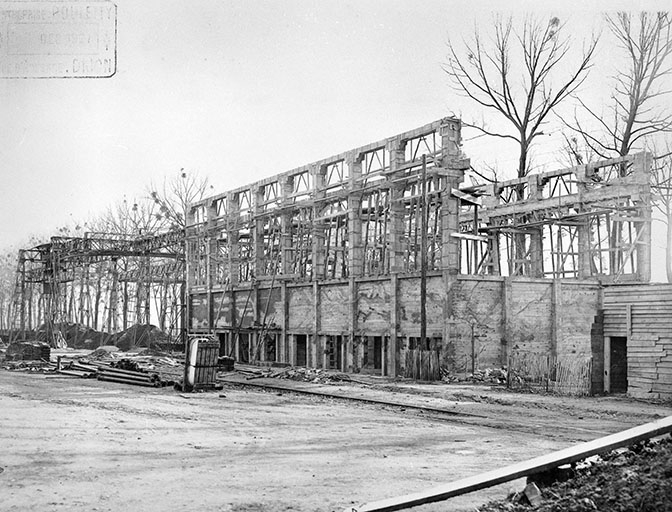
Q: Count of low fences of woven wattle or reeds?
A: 1